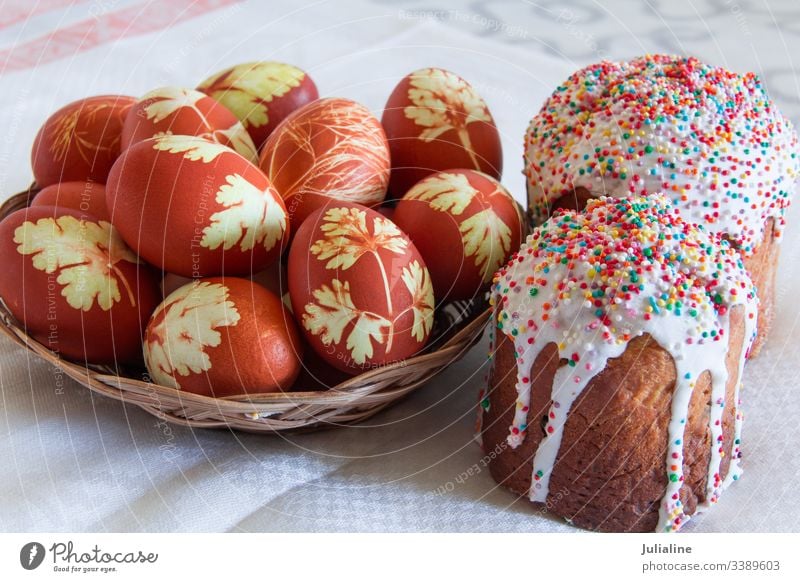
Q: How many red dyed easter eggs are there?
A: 11